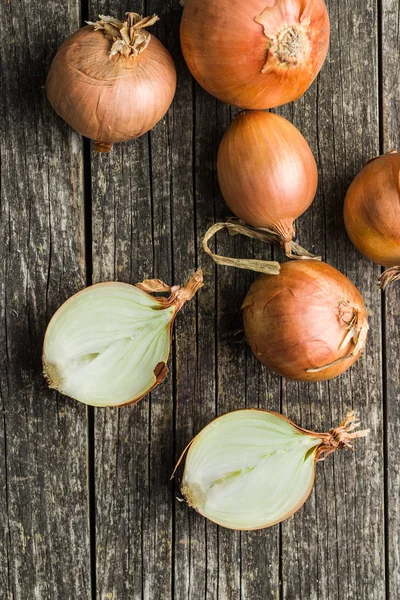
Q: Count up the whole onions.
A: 5